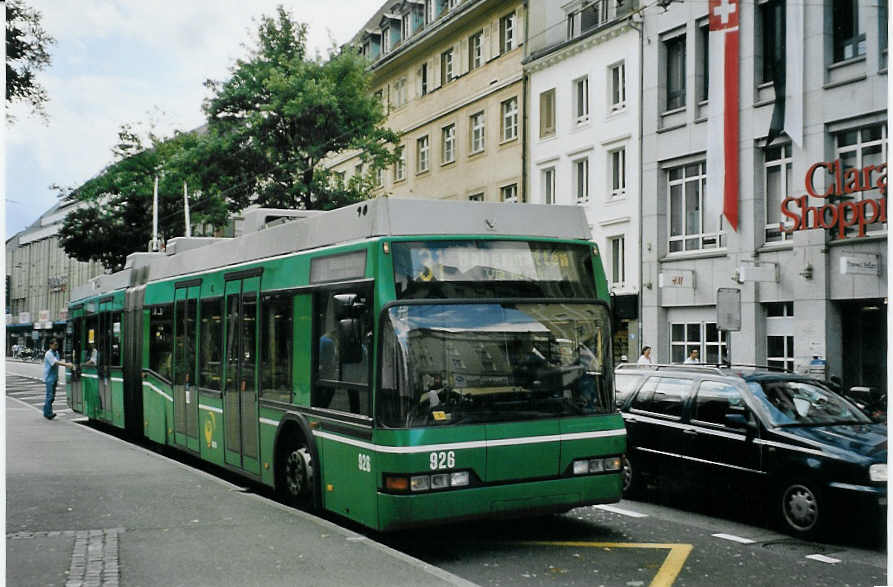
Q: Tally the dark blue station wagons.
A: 1